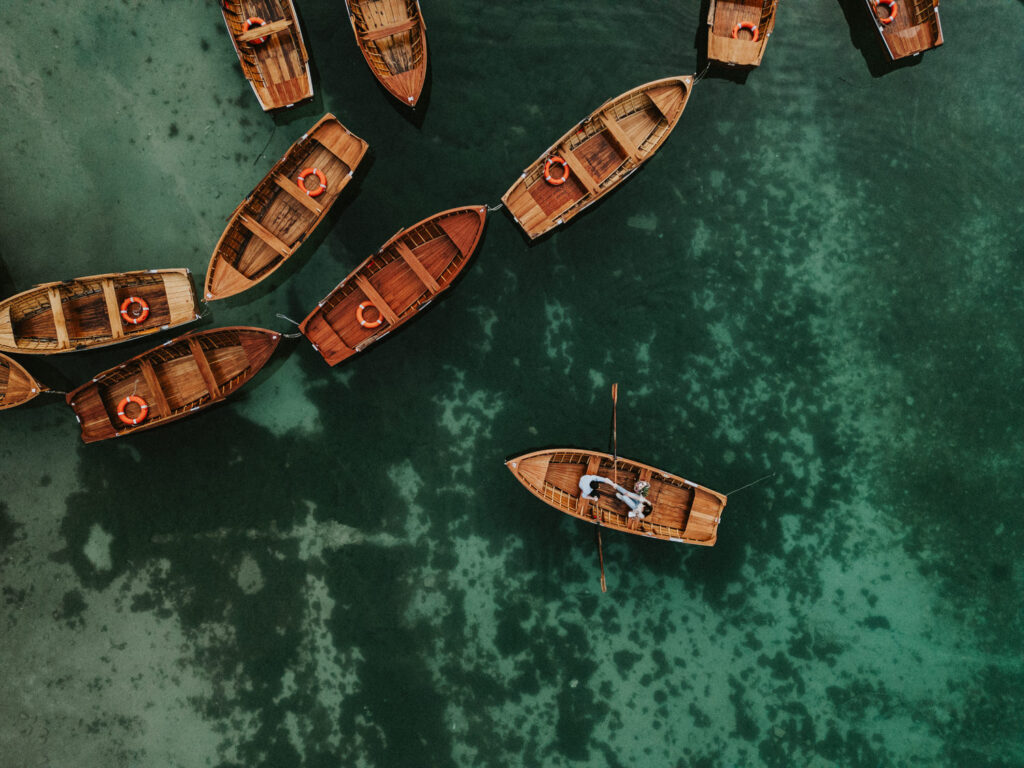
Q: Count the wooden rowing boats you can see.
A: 11